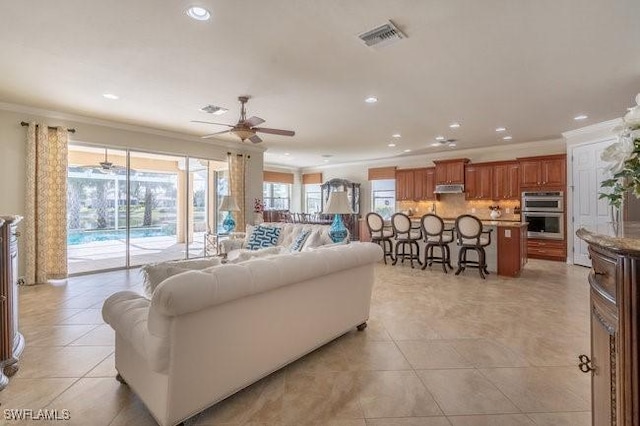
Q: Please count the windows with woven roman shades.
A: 3